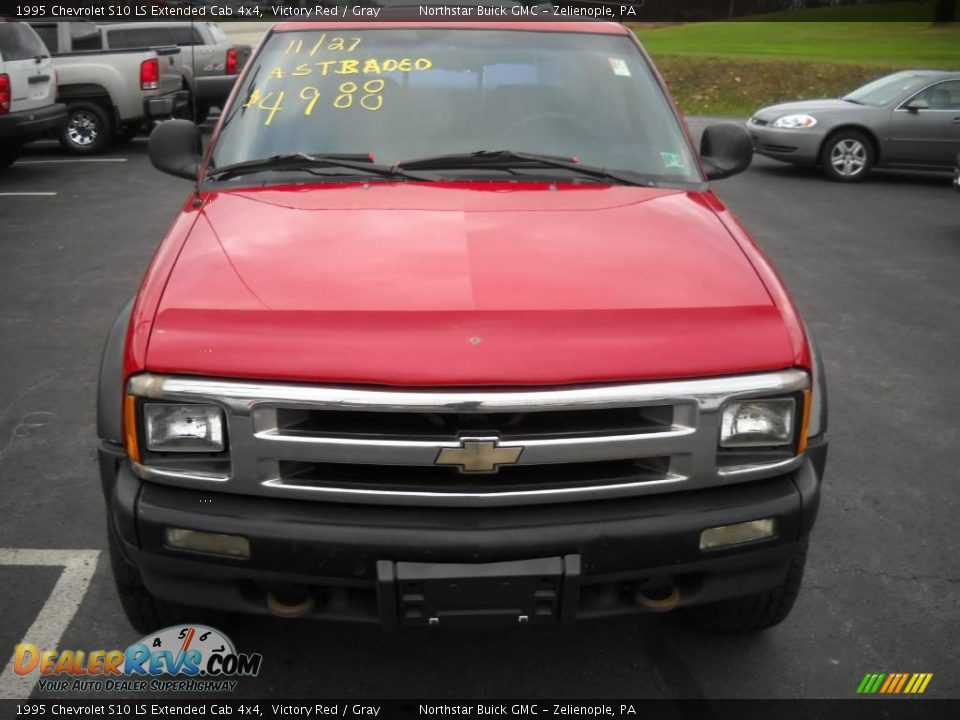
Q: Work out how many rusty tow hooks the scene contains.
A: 2